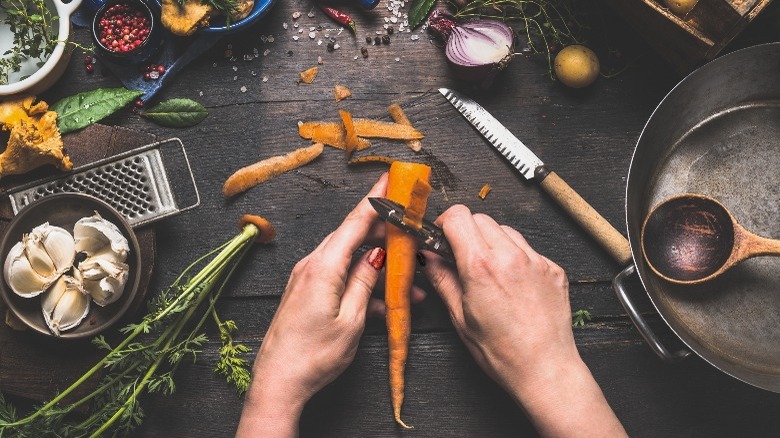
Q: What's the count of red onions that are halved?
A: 1